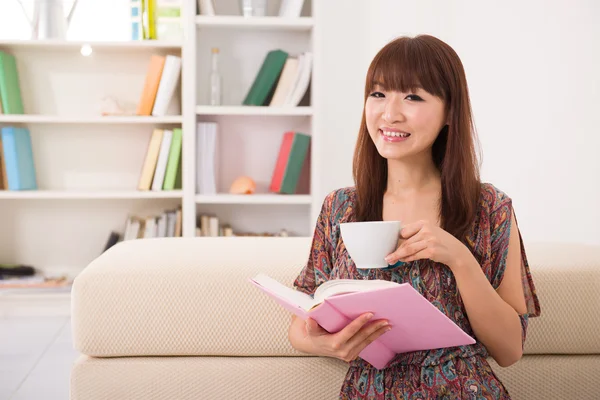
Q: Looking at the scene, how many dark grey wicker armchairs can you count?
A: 0